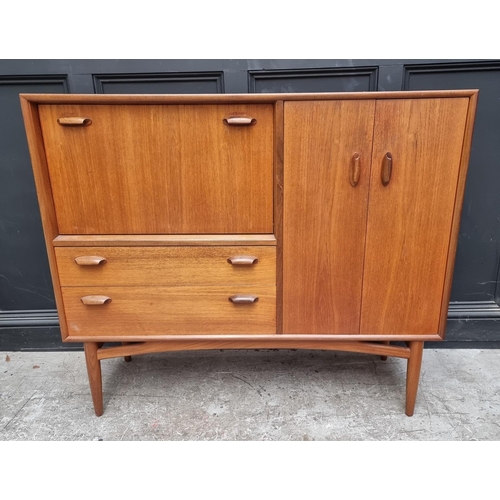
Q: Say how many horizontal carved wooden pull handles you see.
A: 6